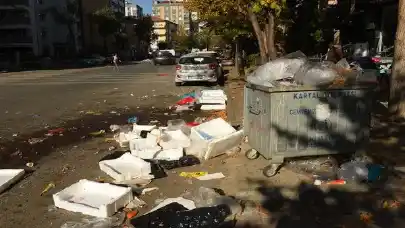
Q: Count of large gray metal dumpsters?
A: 1